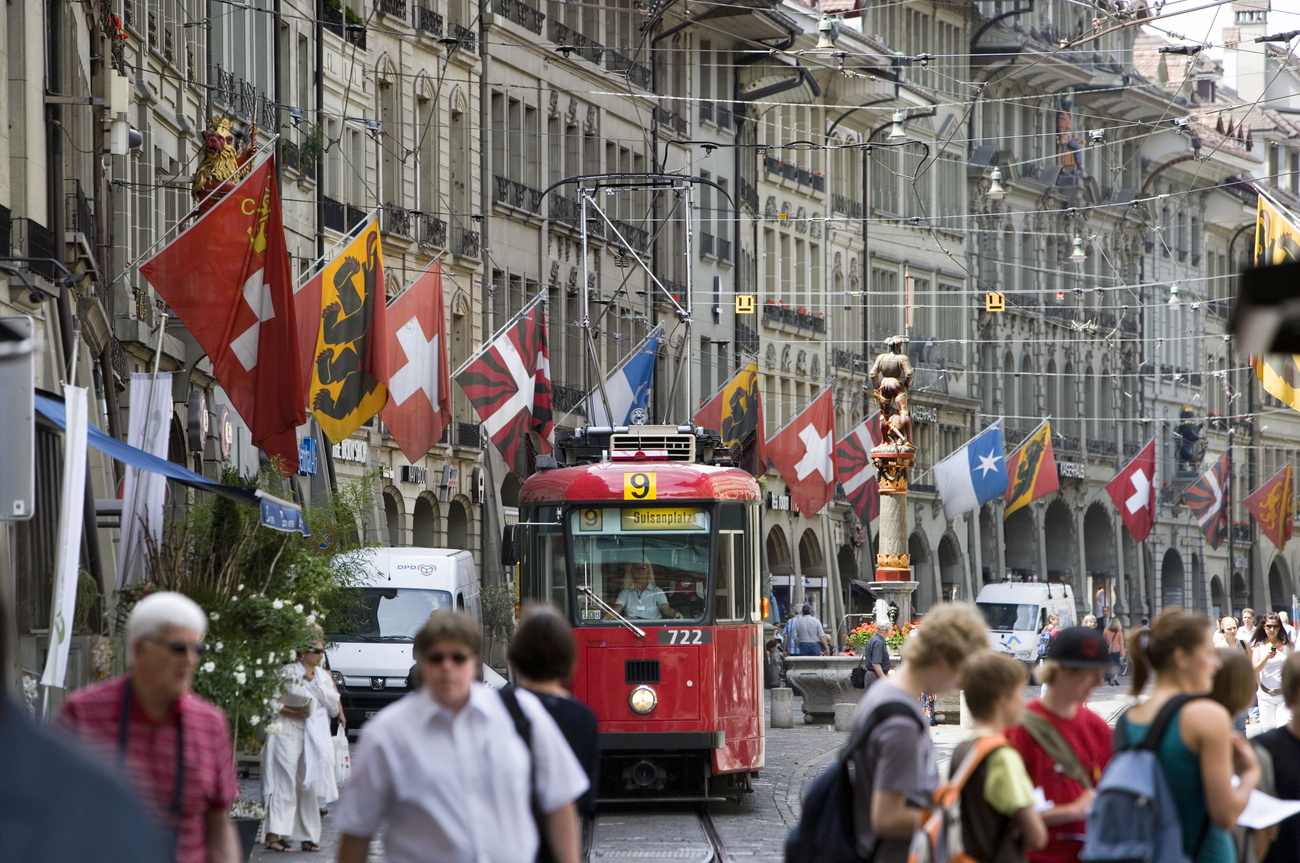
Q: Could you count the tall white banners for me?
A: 2